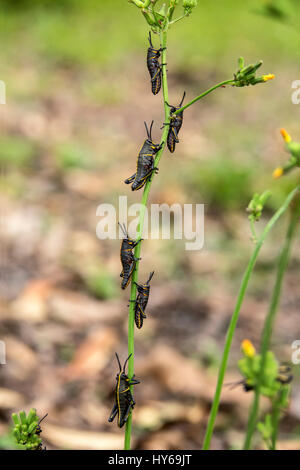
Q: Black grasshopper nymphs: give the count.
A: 6